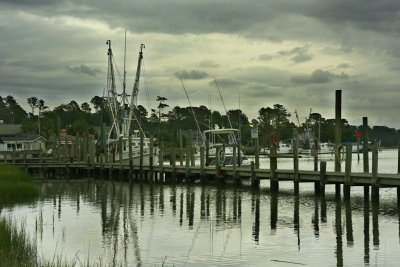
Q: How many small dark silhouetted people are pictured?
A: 0